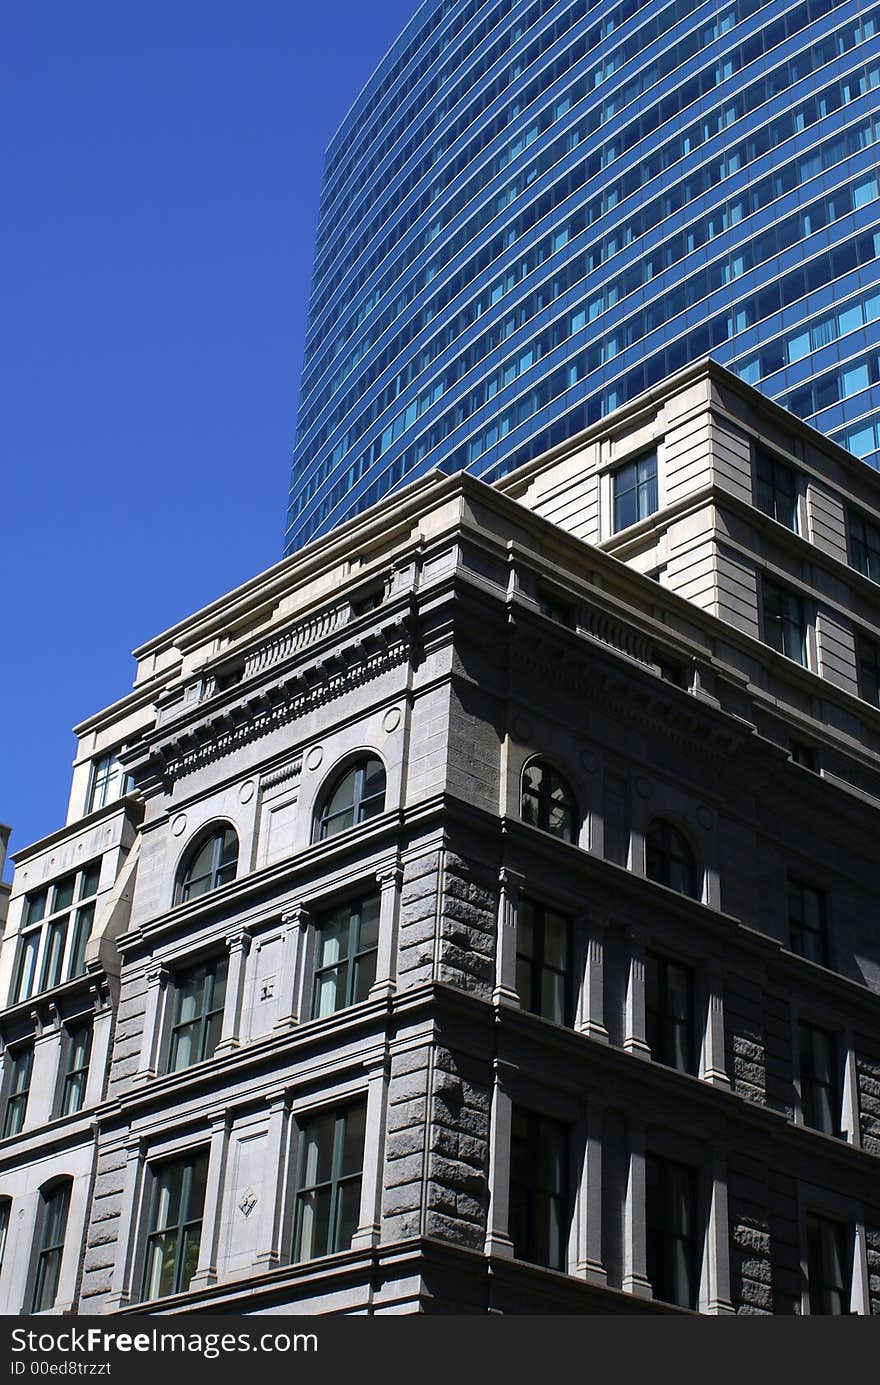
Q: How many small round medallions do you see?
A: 8